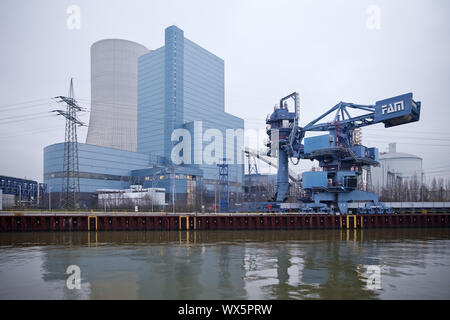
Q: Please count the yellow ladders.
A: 3